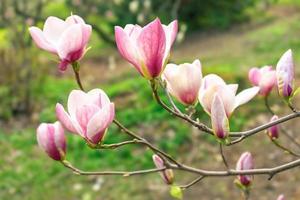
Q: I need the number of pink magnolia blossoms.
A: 12